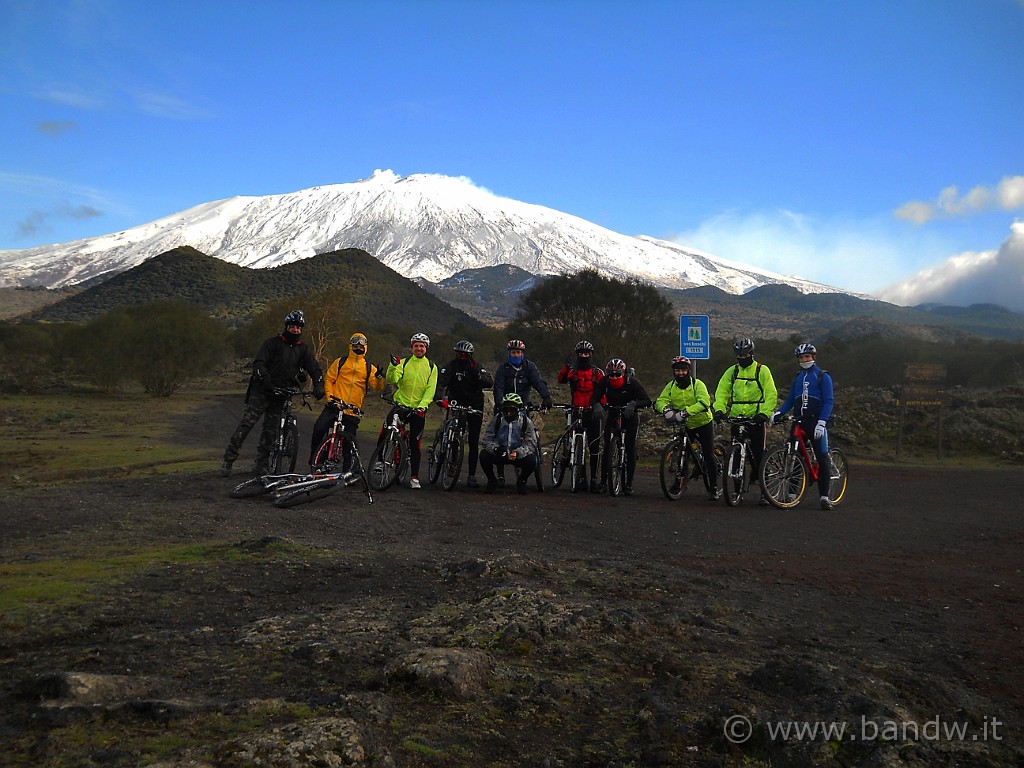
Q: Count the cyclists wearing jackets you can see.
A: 11